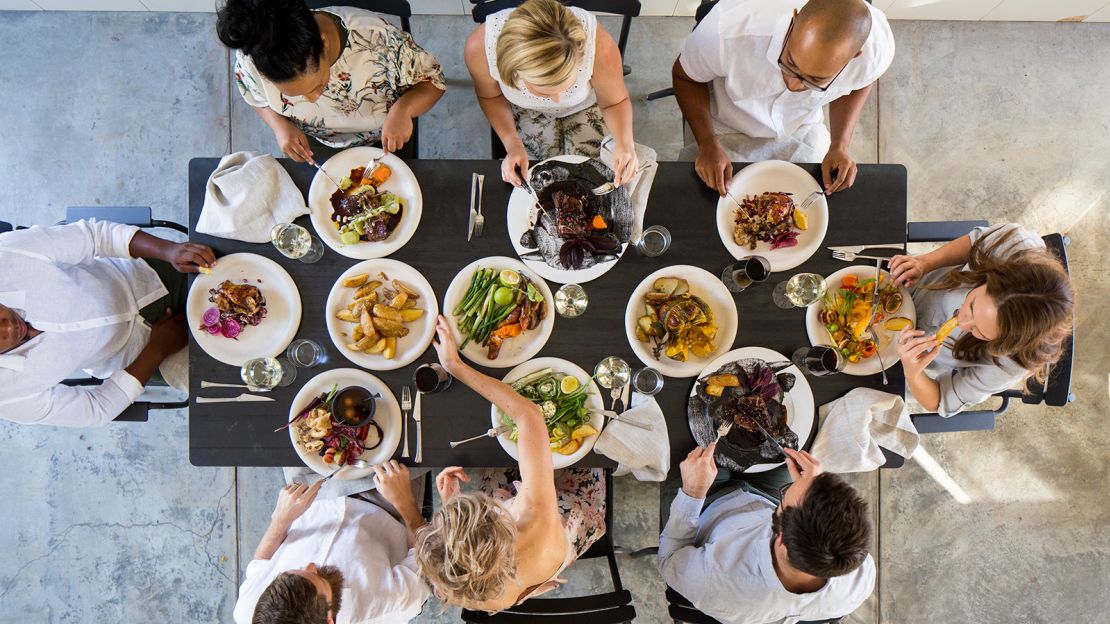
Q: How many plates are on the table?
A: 11